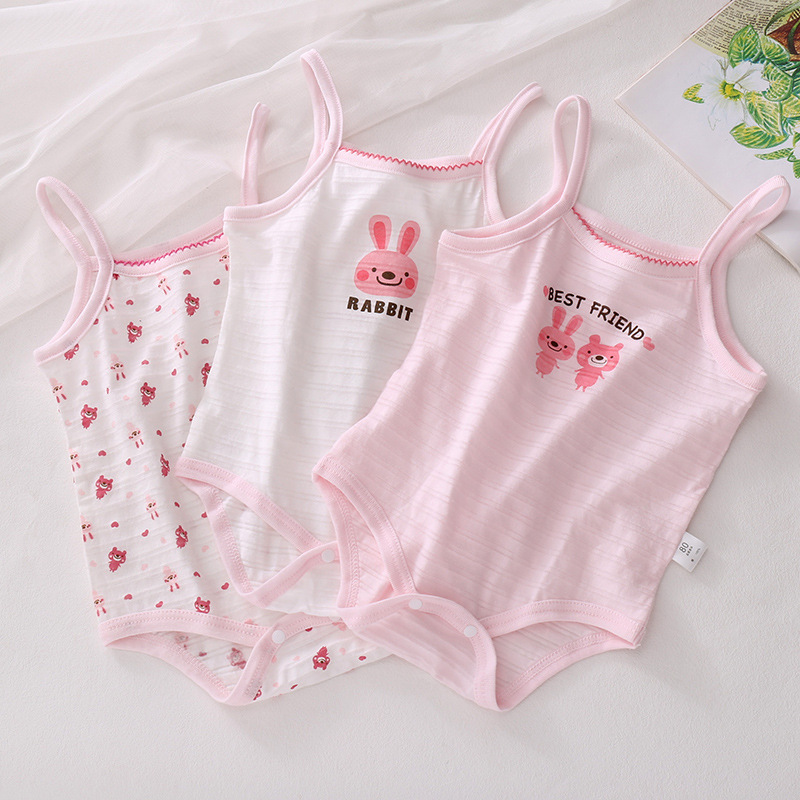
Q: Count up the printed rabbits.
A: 15